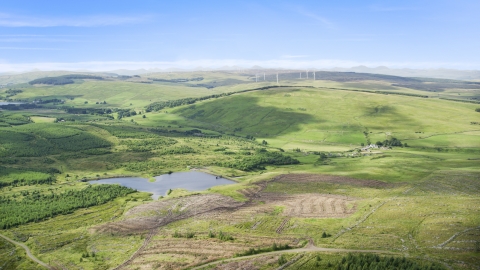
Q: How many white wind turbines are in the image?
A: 6